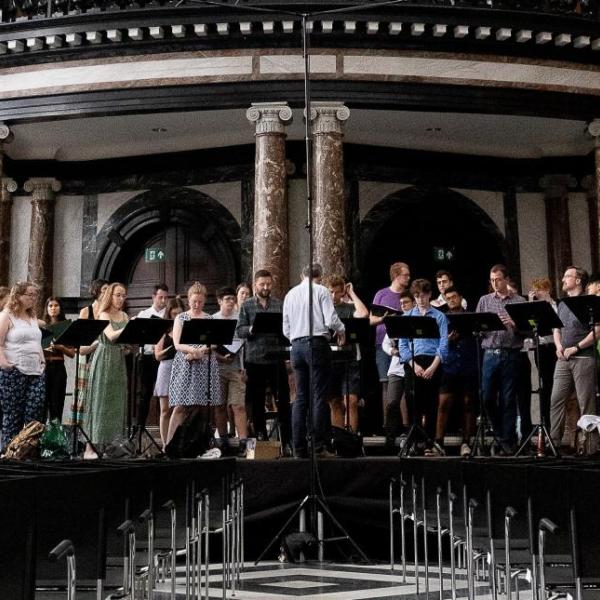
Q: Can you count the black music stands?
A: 9